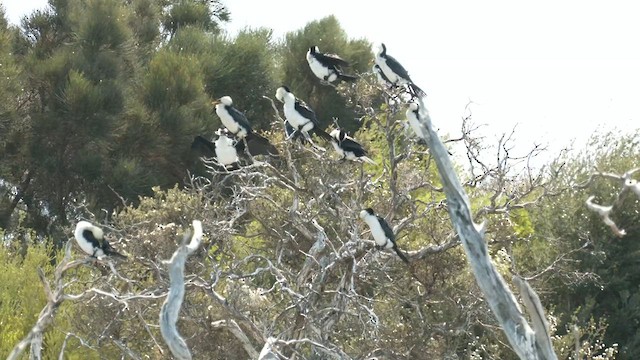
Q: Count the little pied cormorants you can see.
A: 10